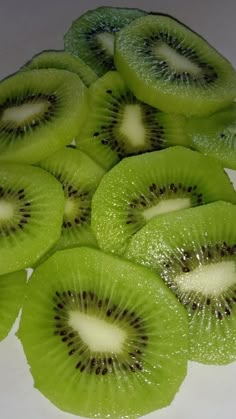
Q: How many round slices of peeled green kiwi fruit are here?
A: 12